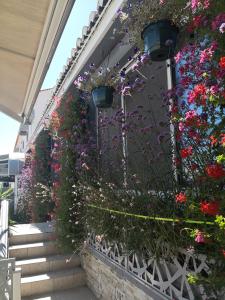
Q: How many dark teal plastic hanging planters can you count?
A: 2